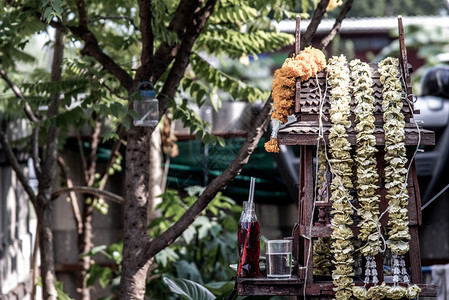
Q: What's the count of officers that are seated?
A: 0